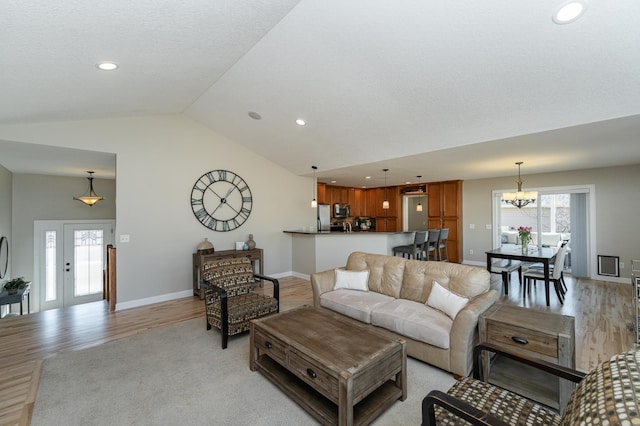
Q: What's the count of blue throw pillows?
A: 0